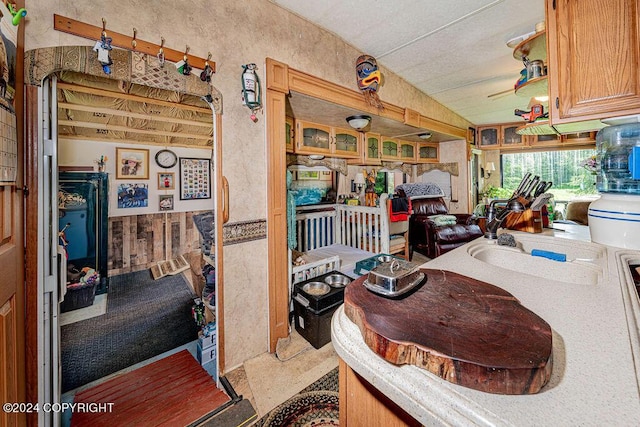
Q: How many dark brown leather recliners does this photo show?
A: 1